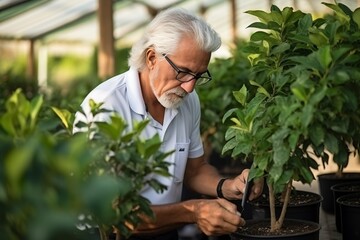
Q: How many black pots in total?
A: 5